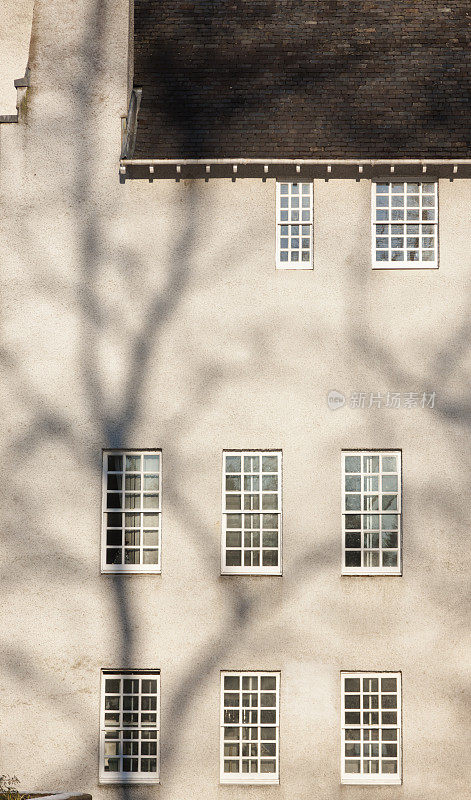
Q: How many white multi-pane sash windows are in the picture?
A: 8